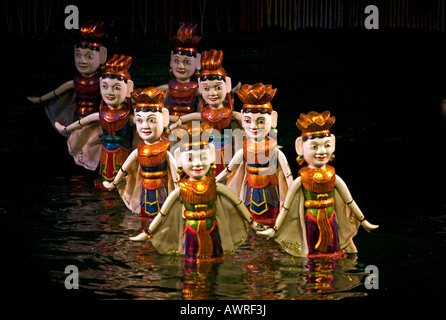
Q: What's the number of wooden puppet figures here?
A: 8